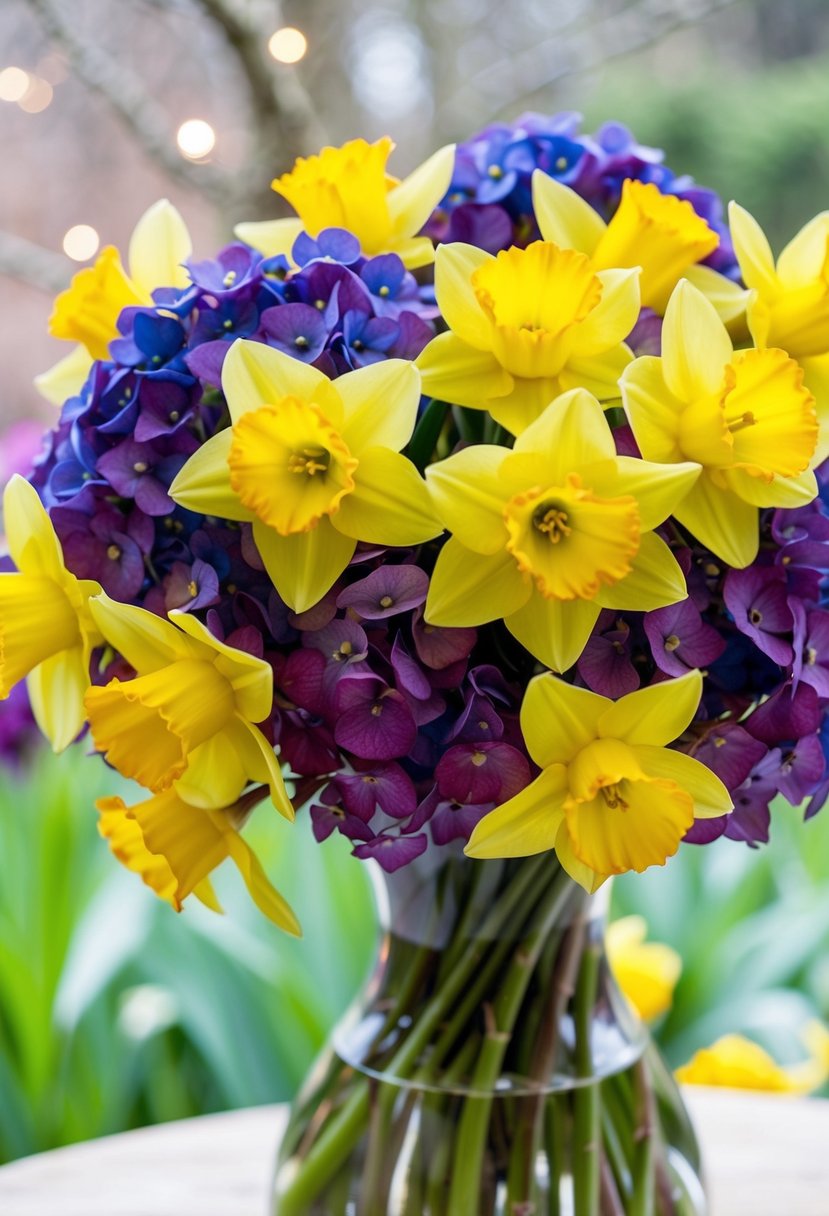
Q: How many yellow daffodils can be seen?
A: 12